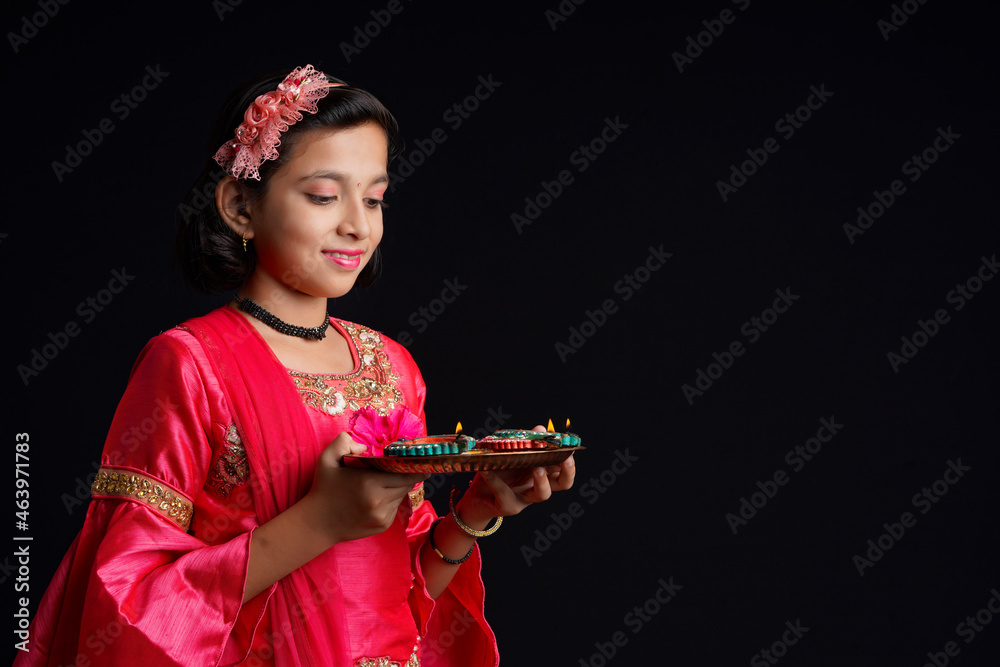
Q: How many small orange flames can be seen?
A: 3